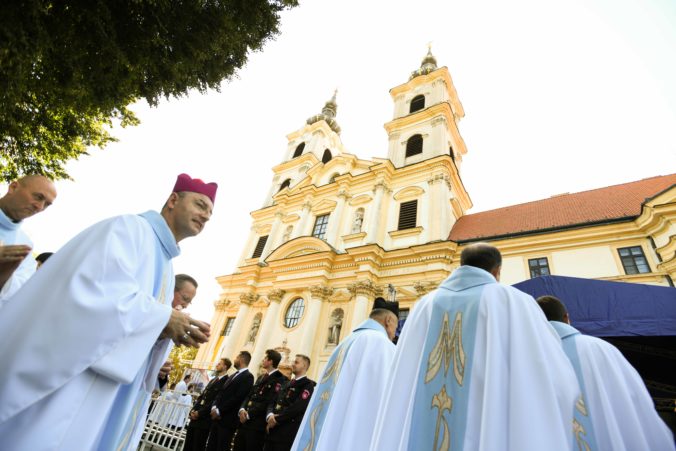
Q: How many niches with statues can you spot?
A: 4